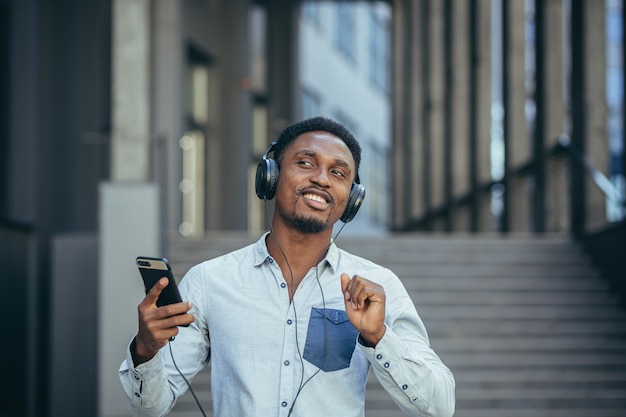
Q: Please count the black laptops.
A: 0